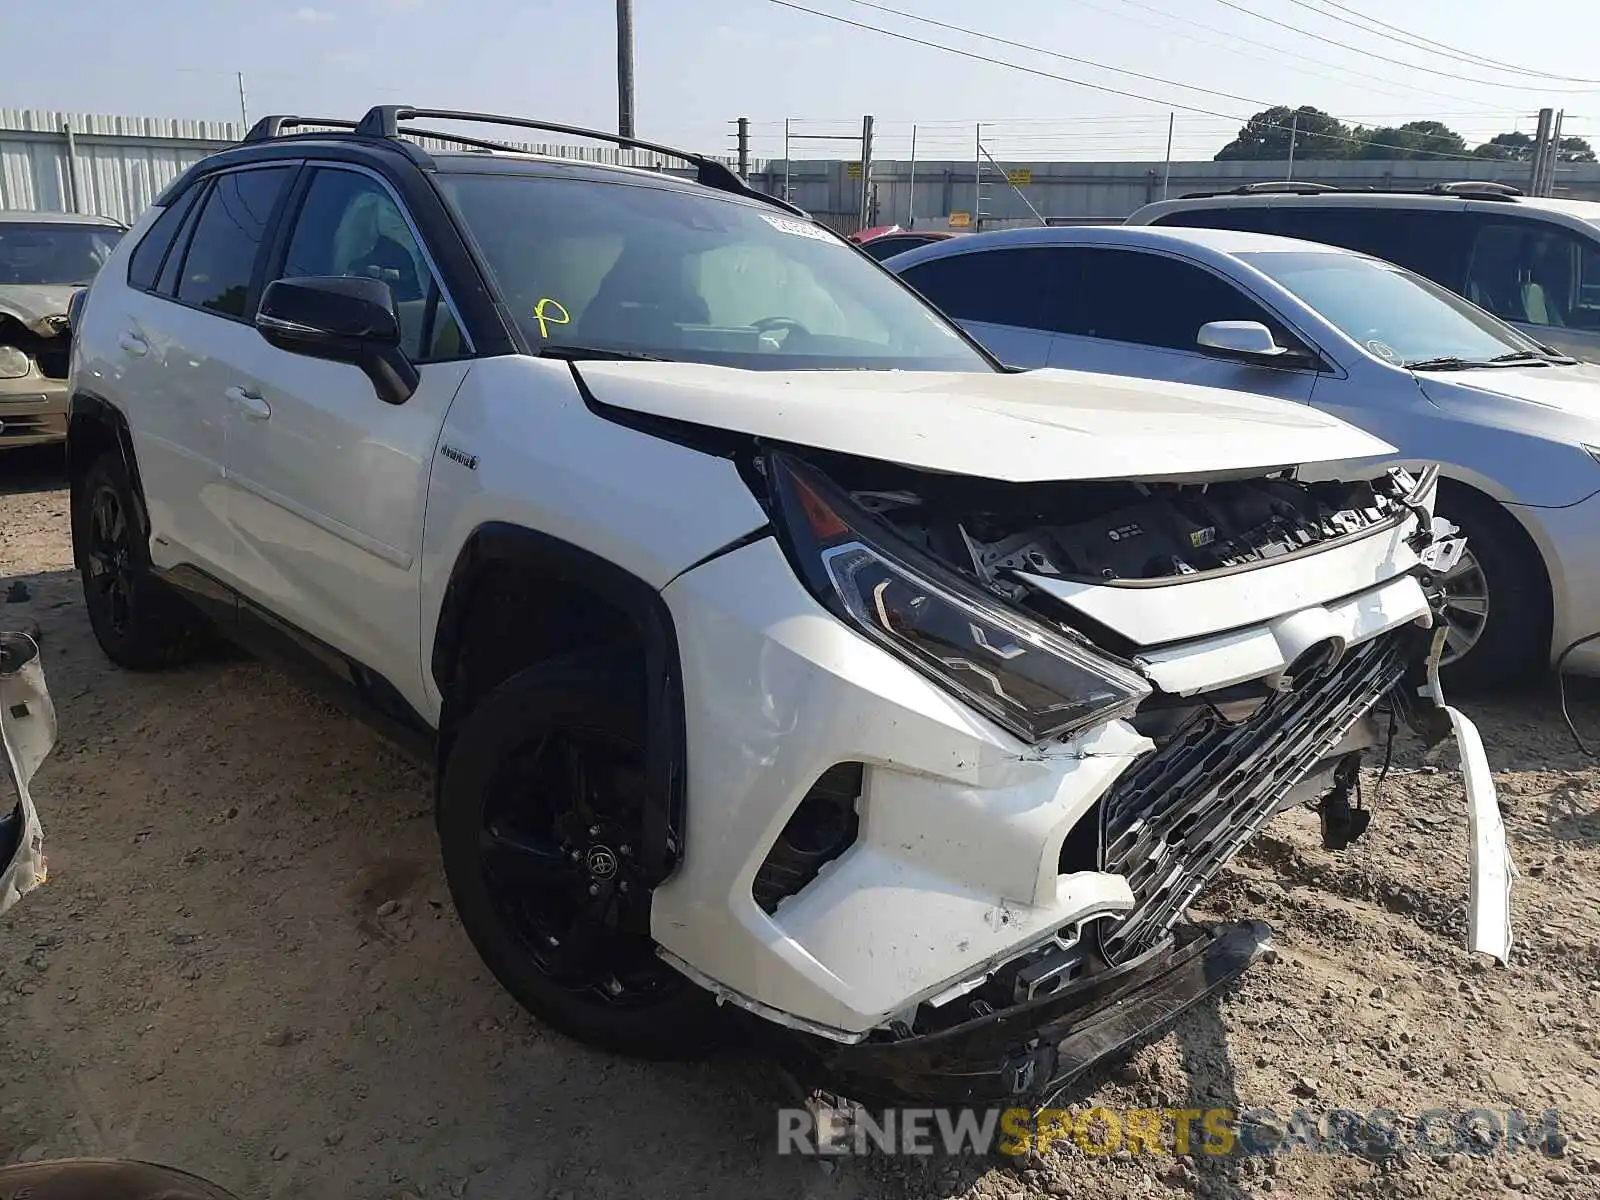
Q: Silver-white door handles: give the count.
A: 2